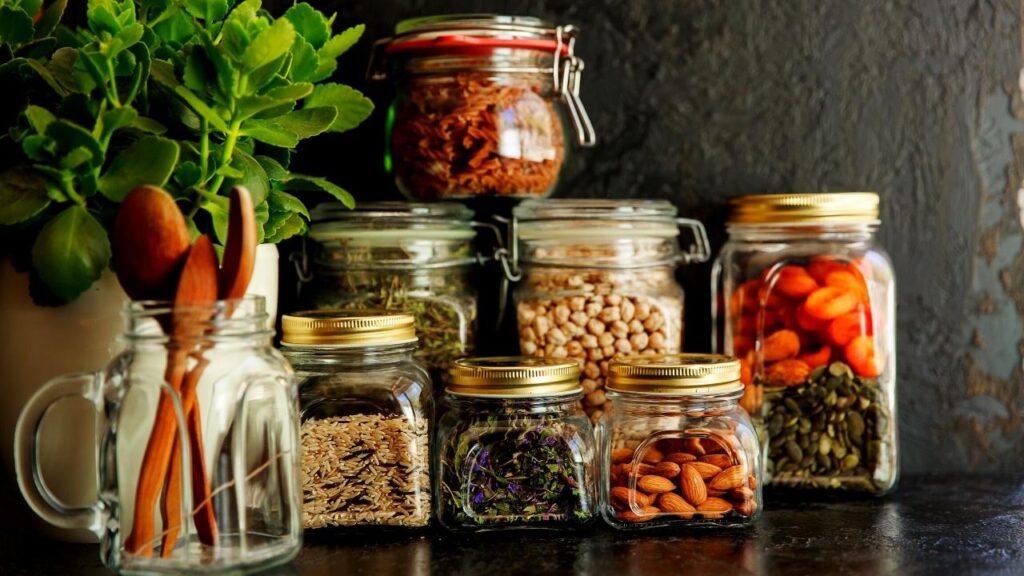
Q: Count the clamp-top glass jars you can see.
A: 3